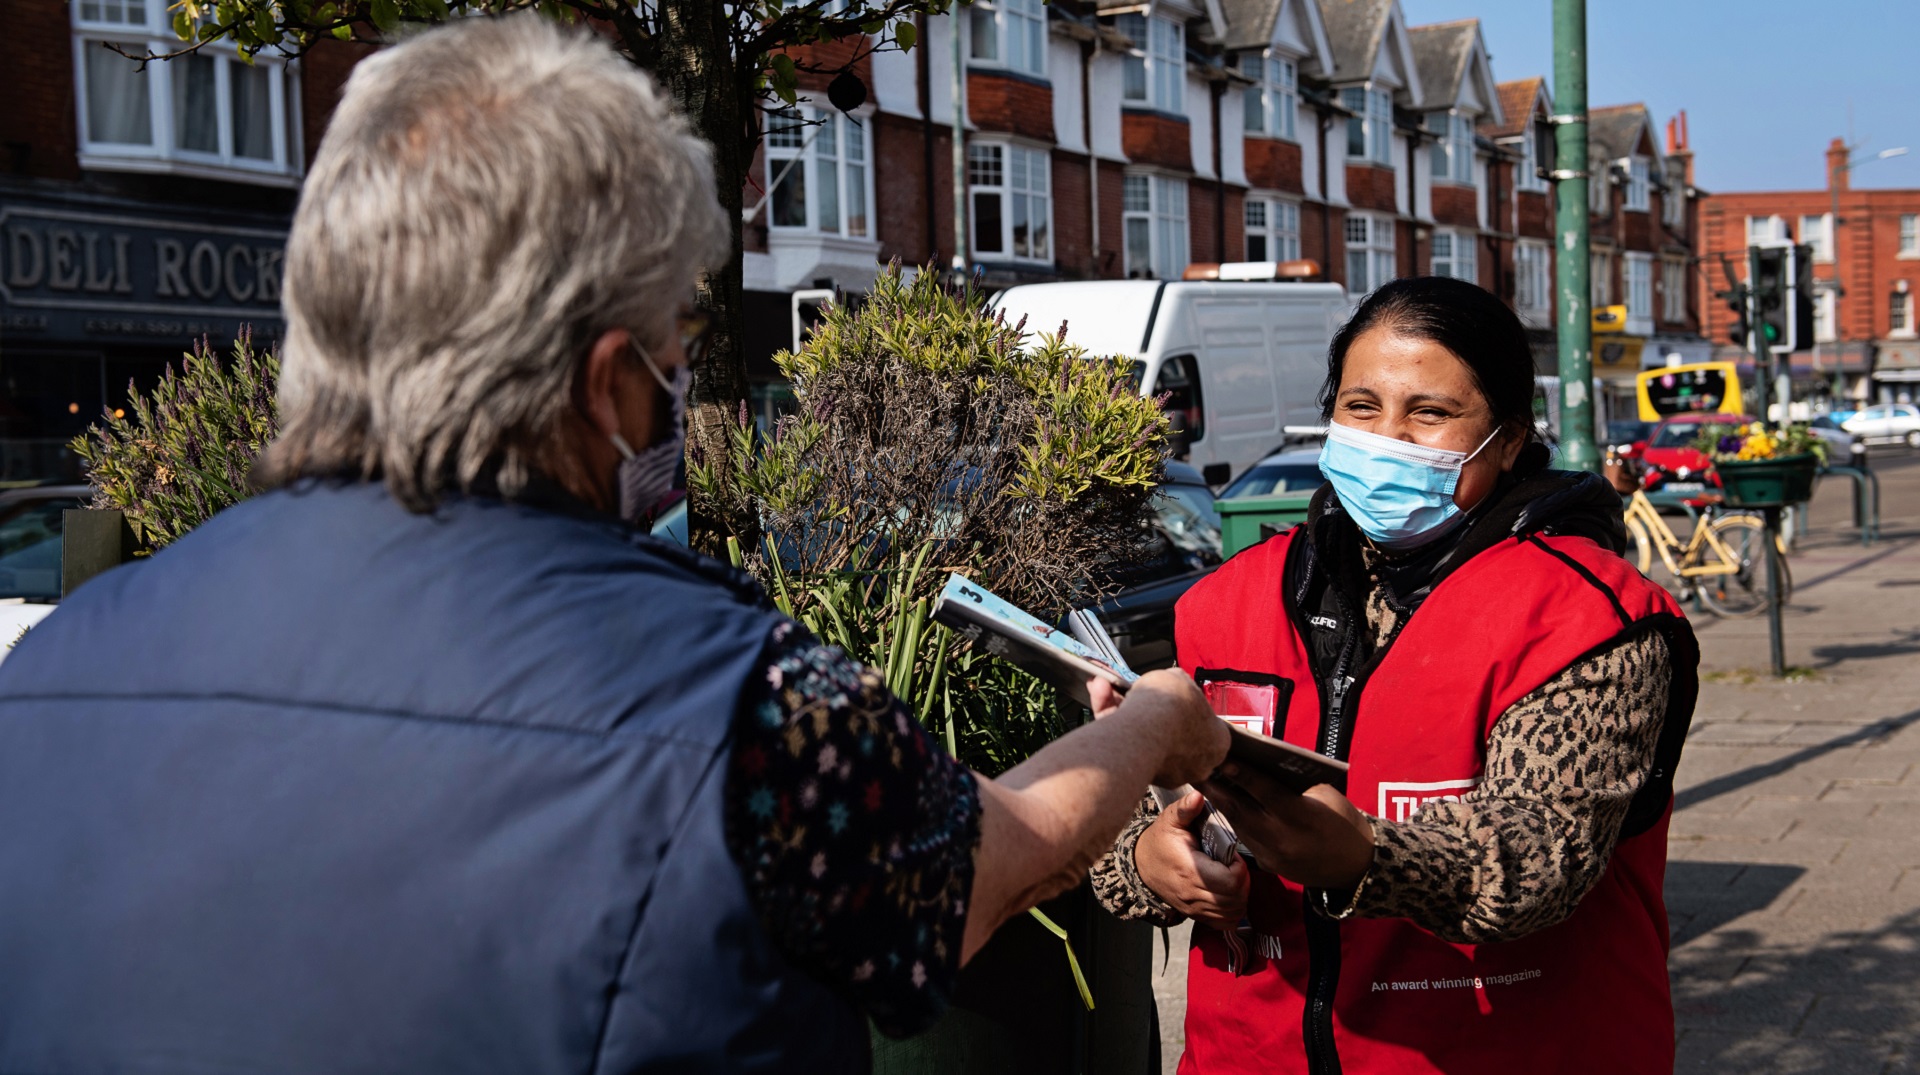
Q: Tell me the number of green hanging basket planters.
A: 1